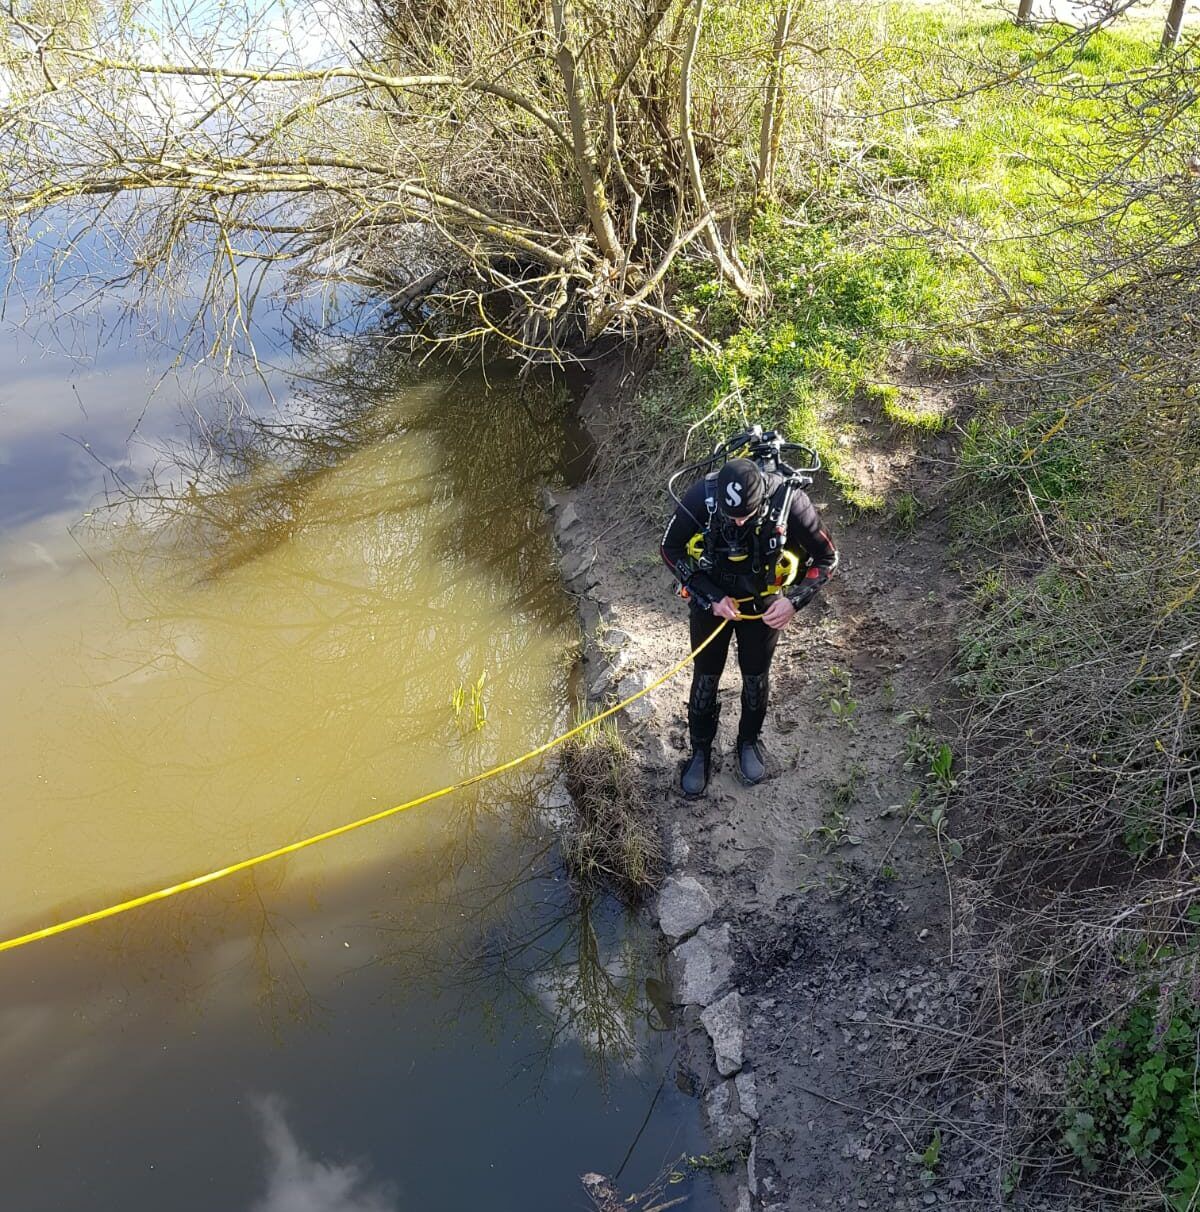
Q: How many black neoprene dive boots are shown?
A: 2